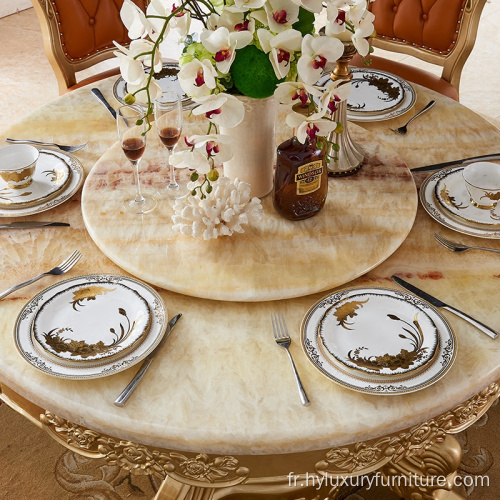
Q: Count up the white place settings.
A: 6